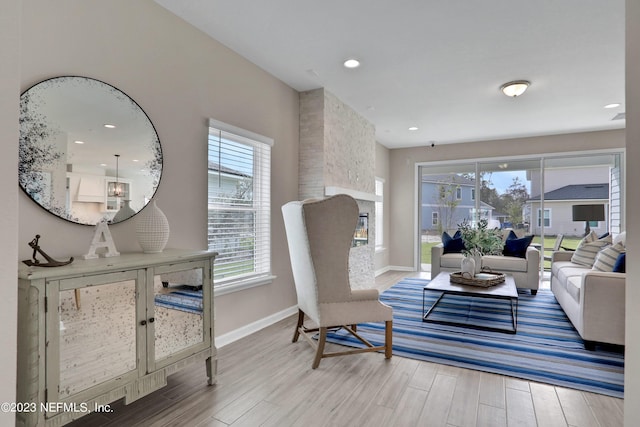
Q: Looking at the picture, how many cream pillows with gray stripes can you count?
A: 2